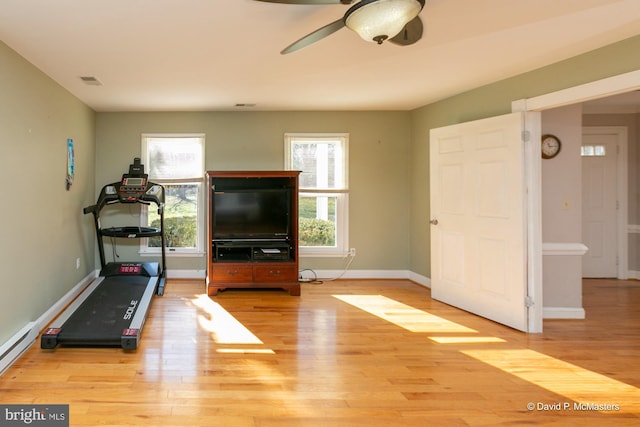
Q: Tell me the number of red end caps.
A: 2